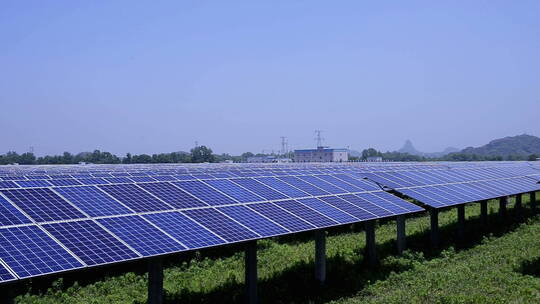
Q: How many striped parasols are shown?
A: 0